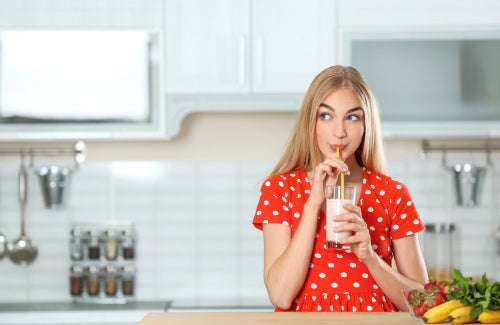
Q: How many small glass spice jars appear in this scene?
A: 8